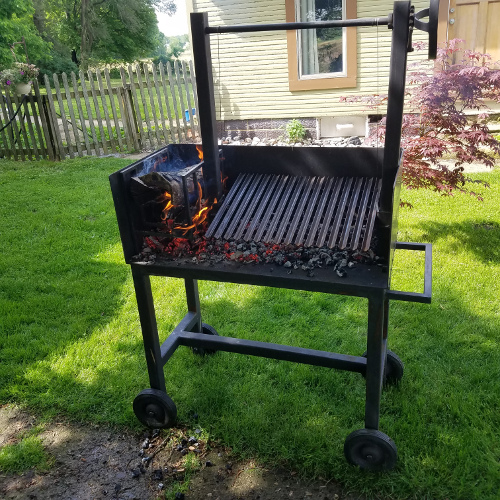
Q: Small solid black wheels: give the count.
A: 4